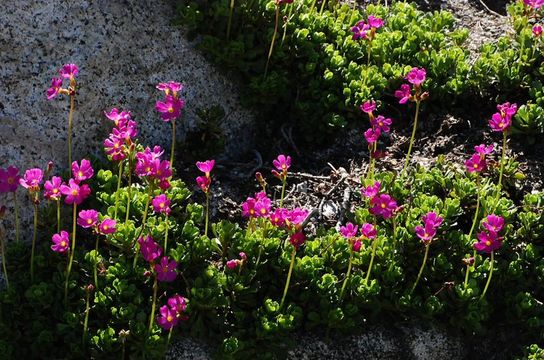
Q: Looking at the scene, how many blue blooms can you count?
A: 0